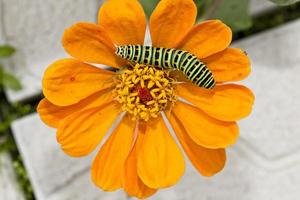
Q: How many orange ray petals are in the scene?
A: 14